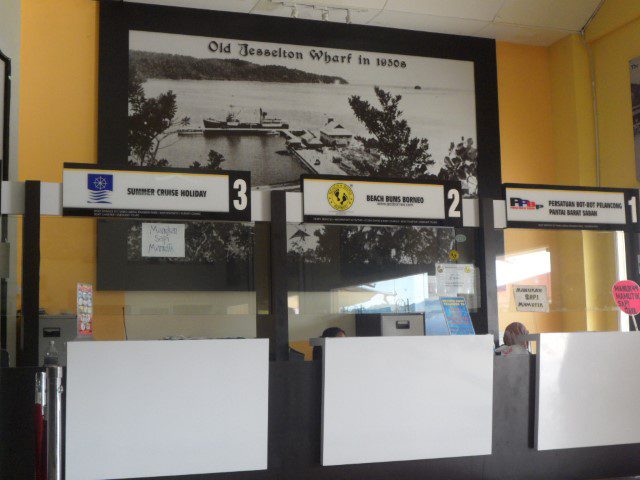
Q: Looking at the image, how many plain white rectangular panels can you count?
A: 3